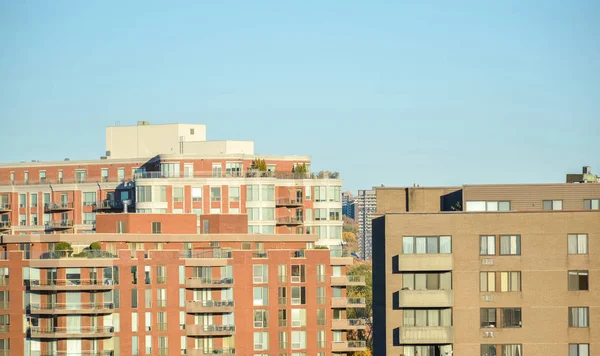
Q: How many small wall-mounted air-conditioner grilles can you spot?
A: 3